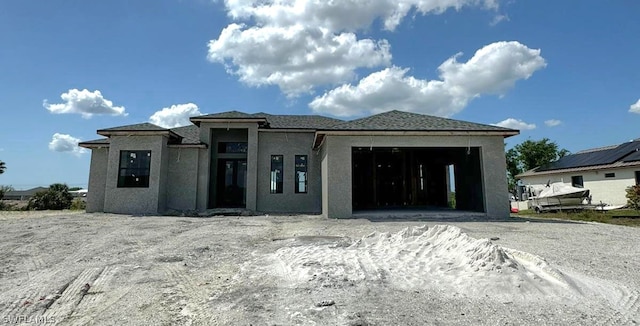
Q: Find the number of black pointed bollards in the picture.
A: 0